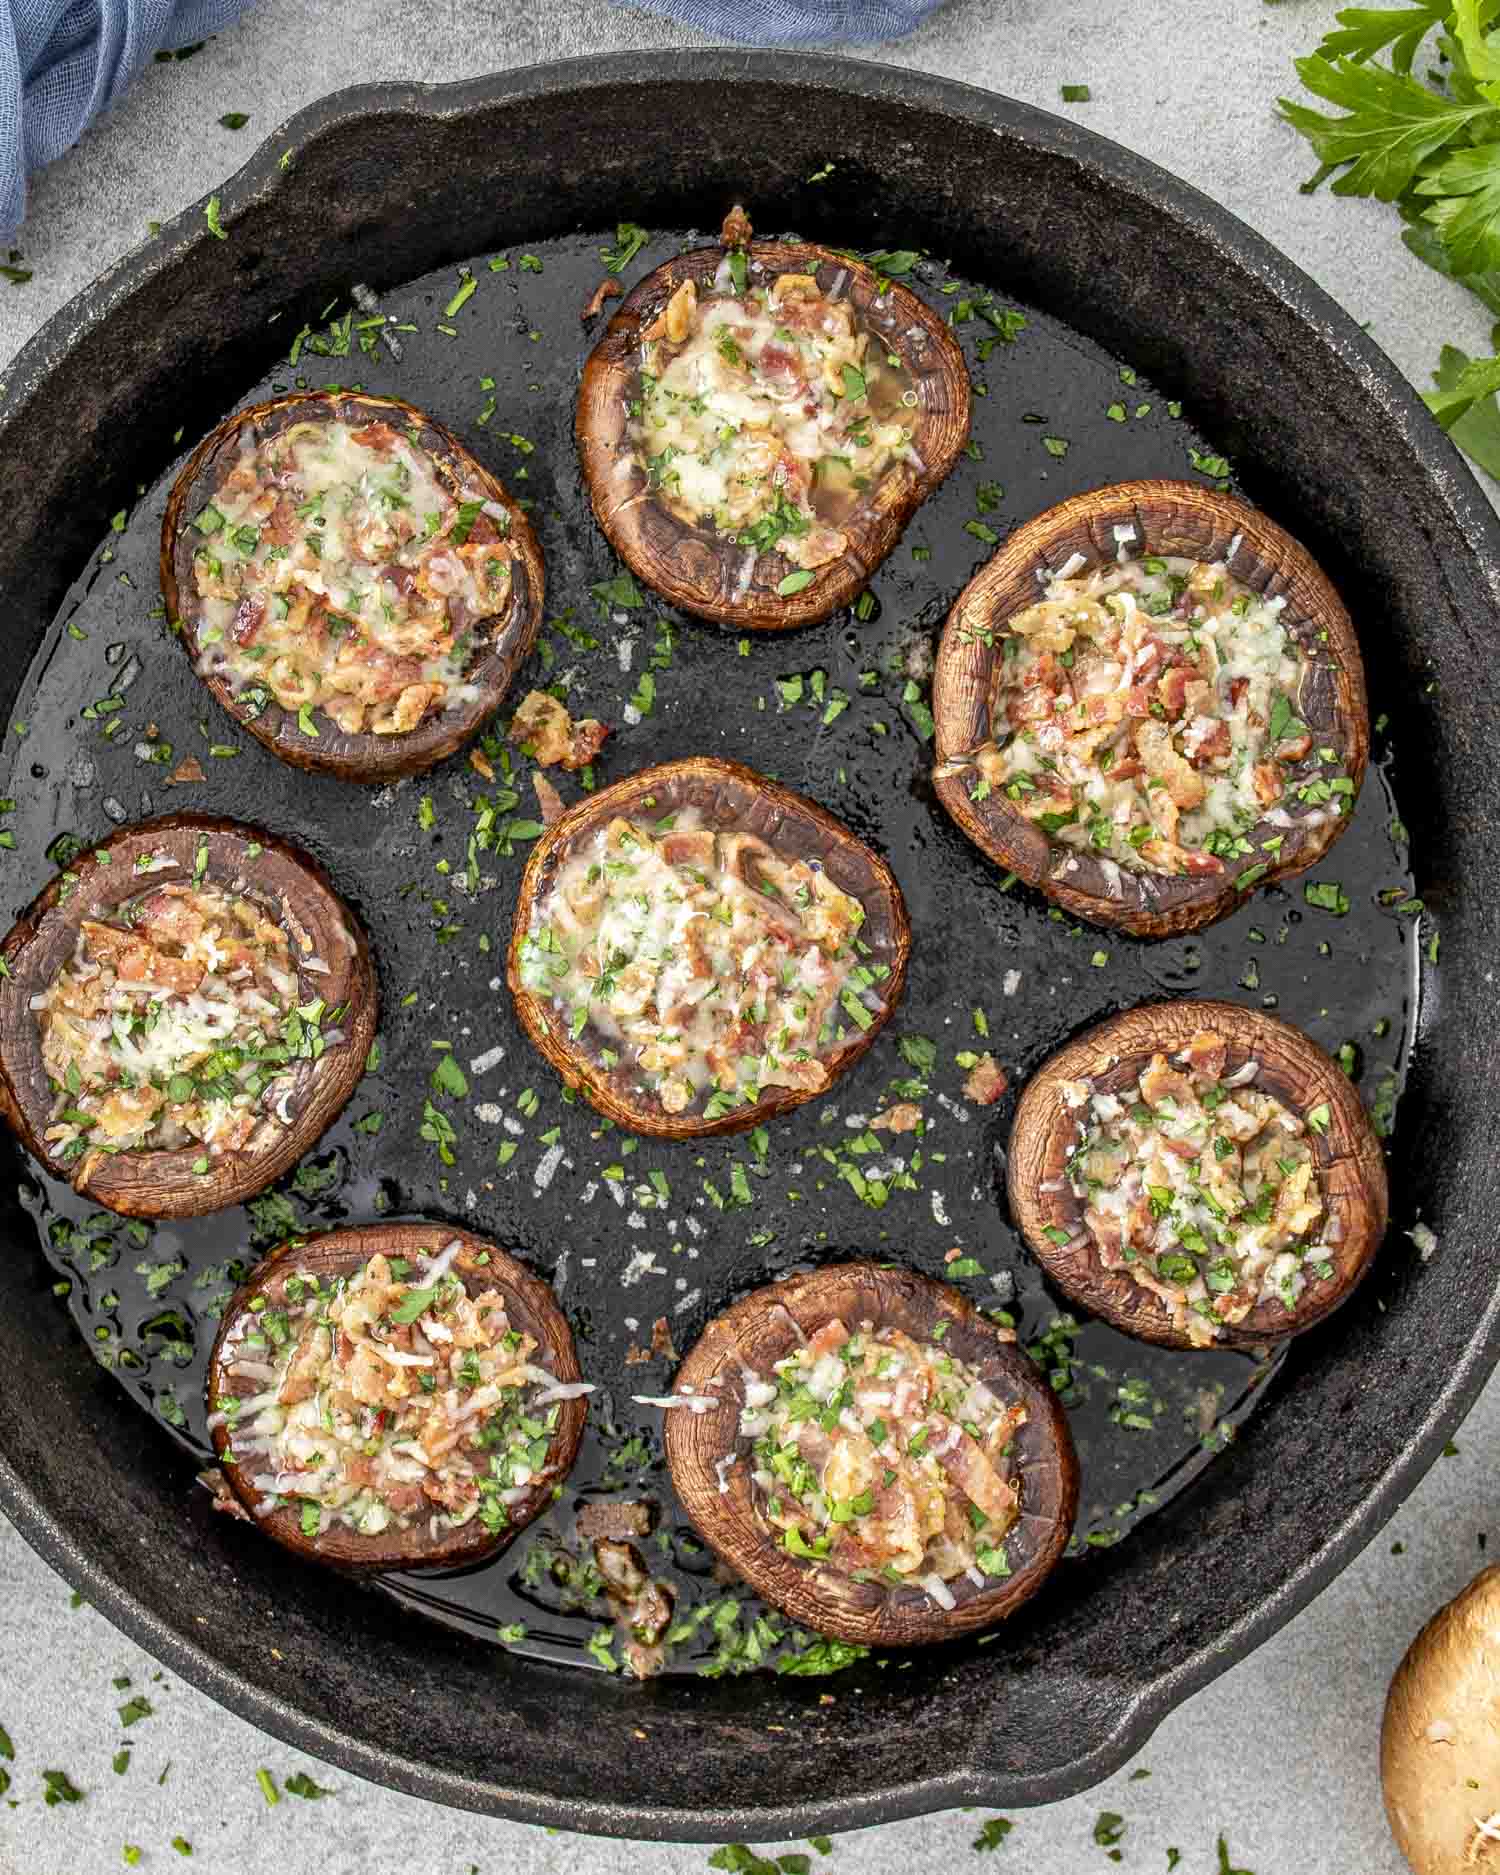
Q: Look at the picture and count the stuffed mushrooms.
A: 8